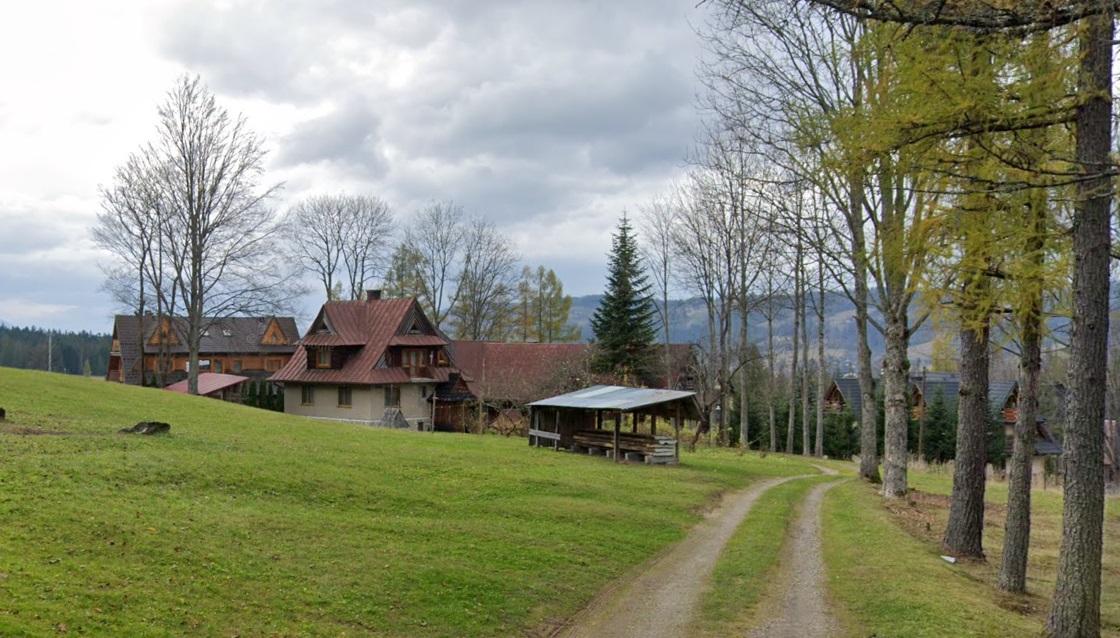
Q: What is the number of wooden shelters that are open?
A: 1